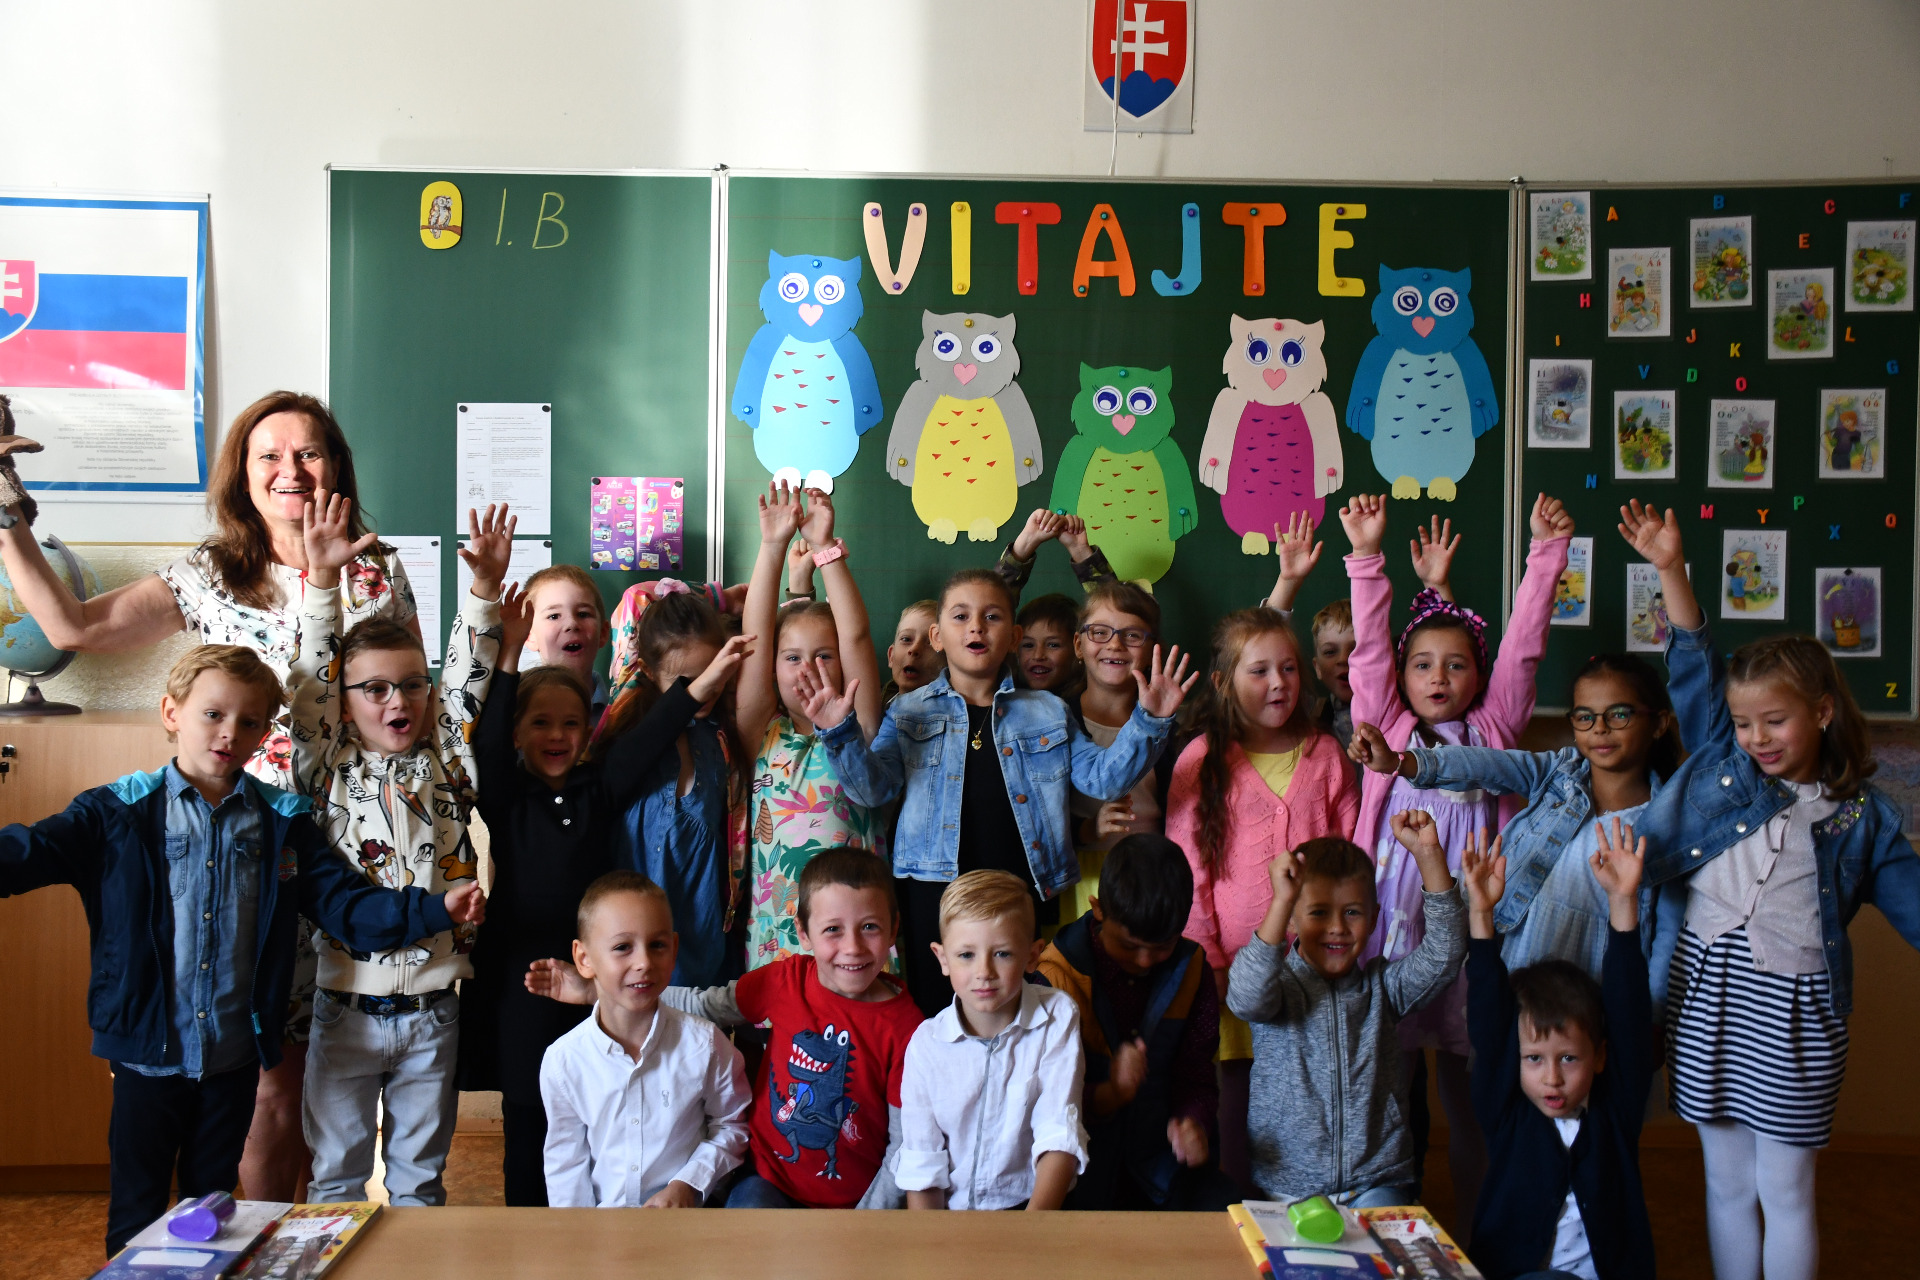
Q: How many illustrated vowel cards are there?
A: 13